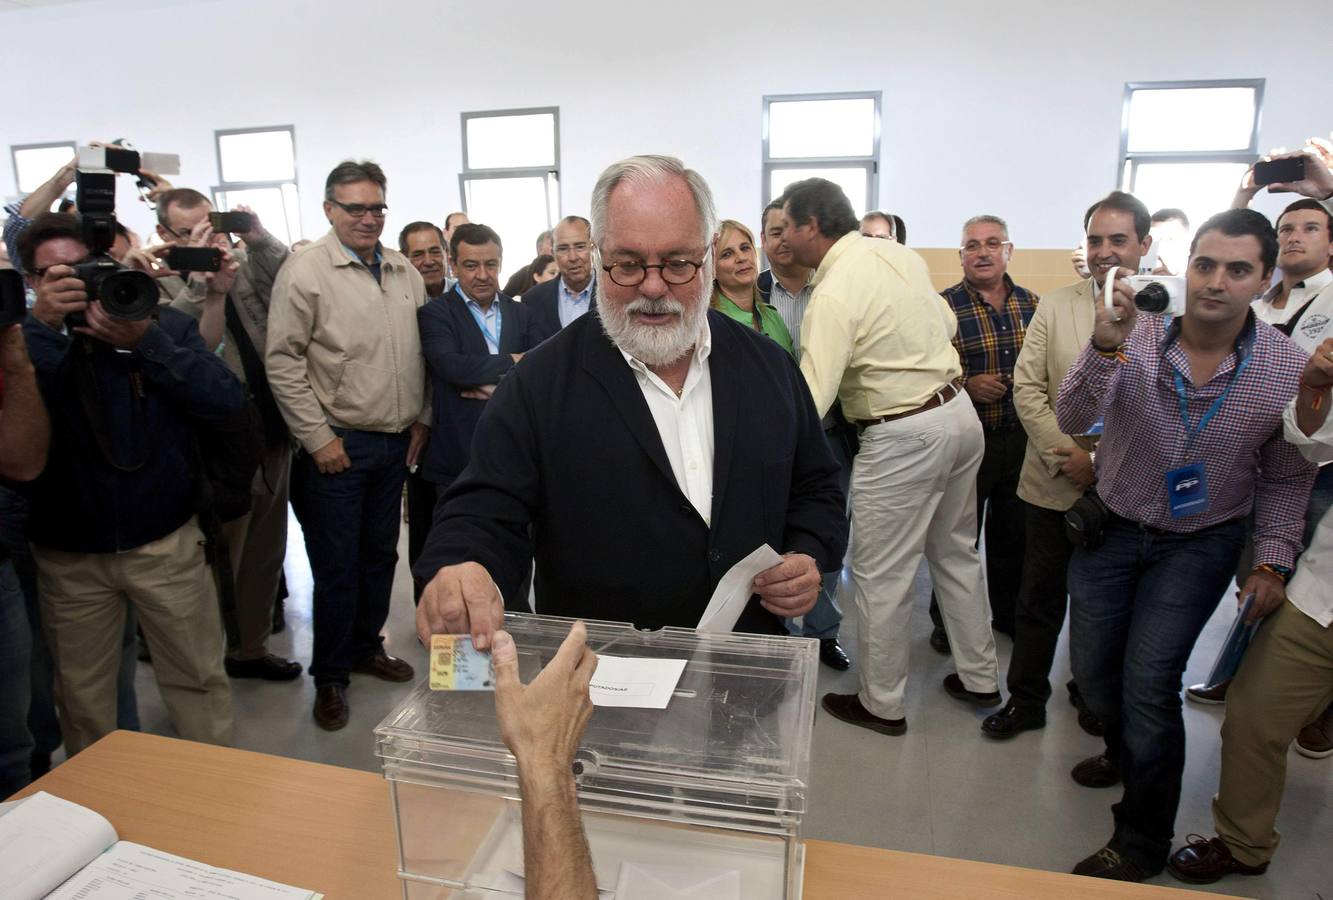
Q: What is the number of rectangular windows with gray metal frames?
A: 5